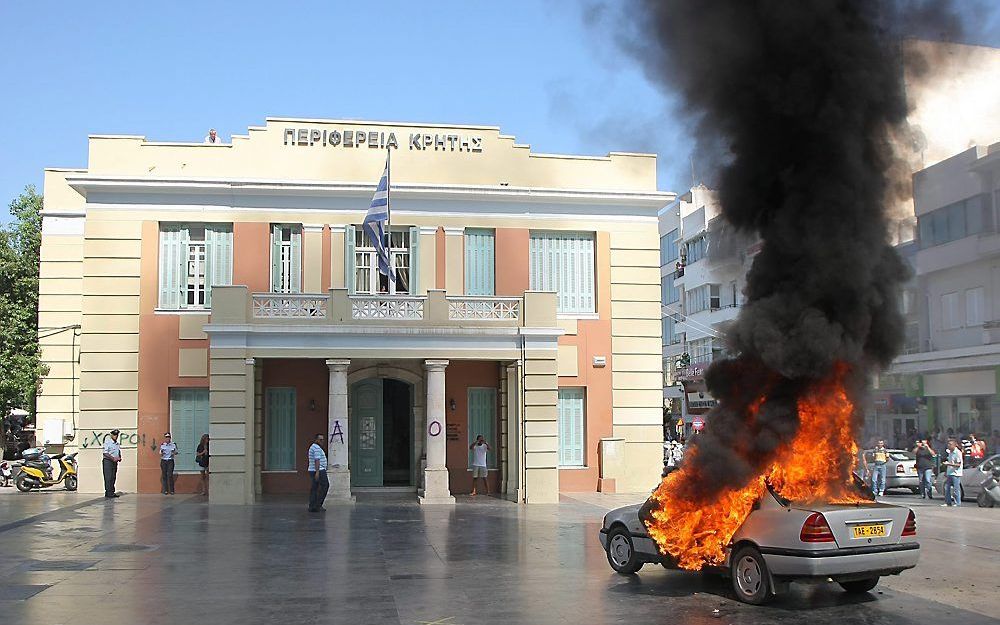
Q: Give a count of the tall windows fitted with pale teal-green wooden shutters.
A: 9